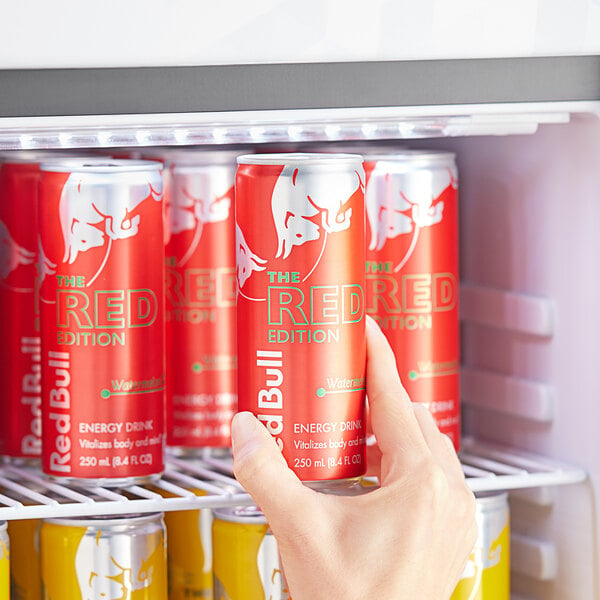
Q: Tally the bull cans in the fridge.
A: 11